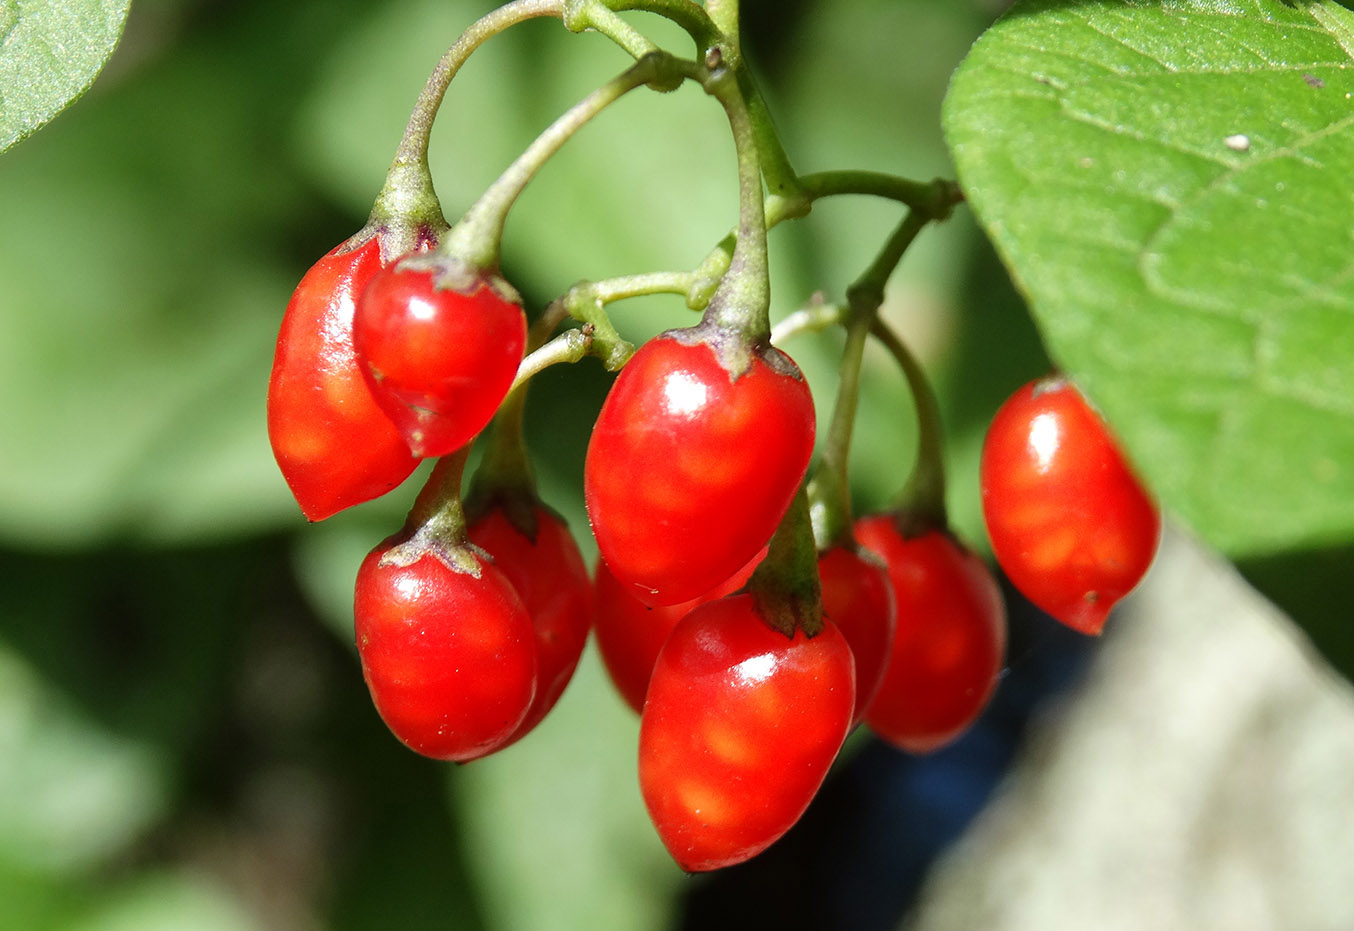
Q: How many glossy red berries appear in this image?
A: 10